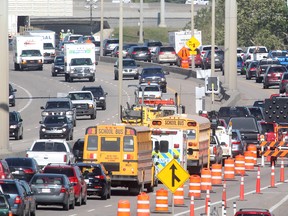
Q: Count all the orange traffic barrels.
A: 11